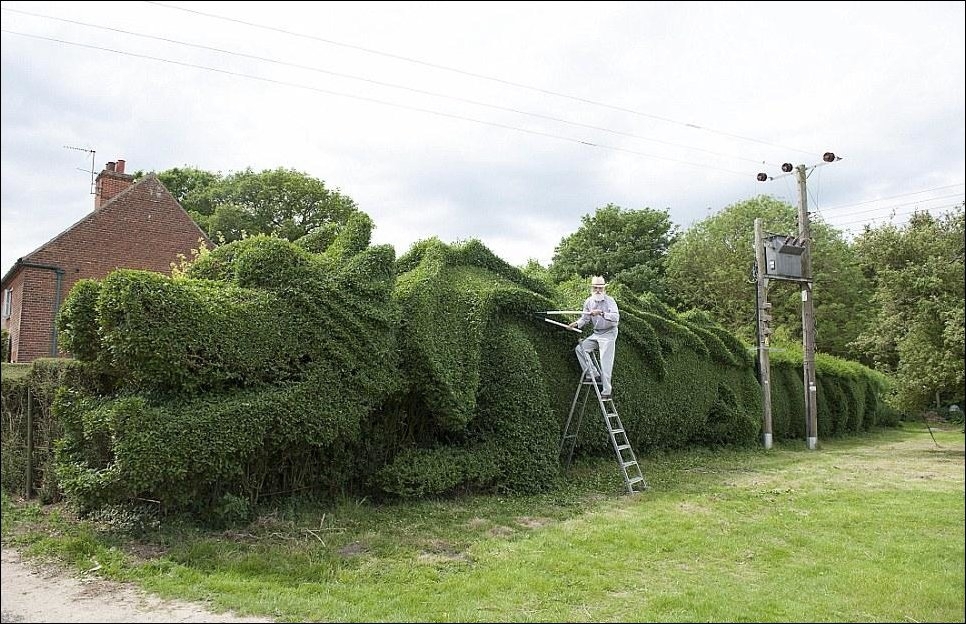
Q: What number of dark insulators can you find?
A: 3